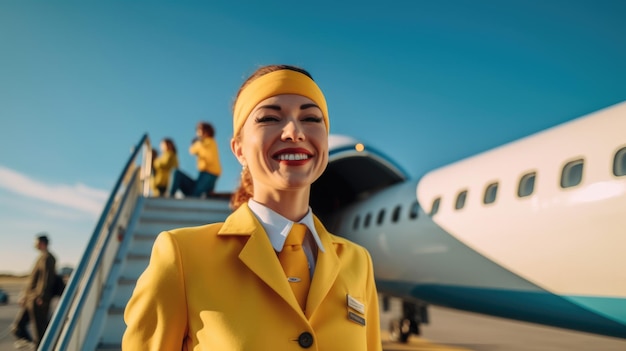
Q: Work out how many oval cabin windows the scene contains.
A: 11